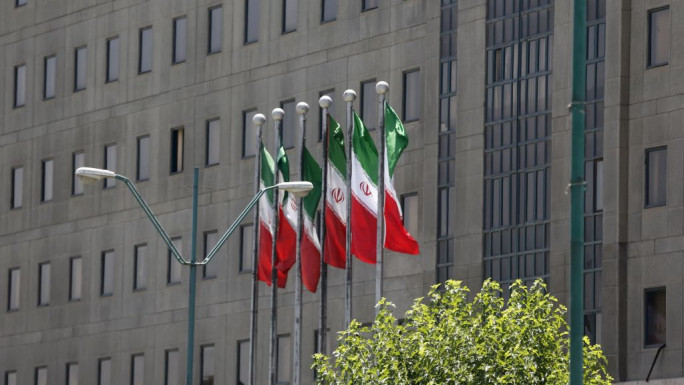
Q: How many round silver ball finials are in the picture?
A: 6